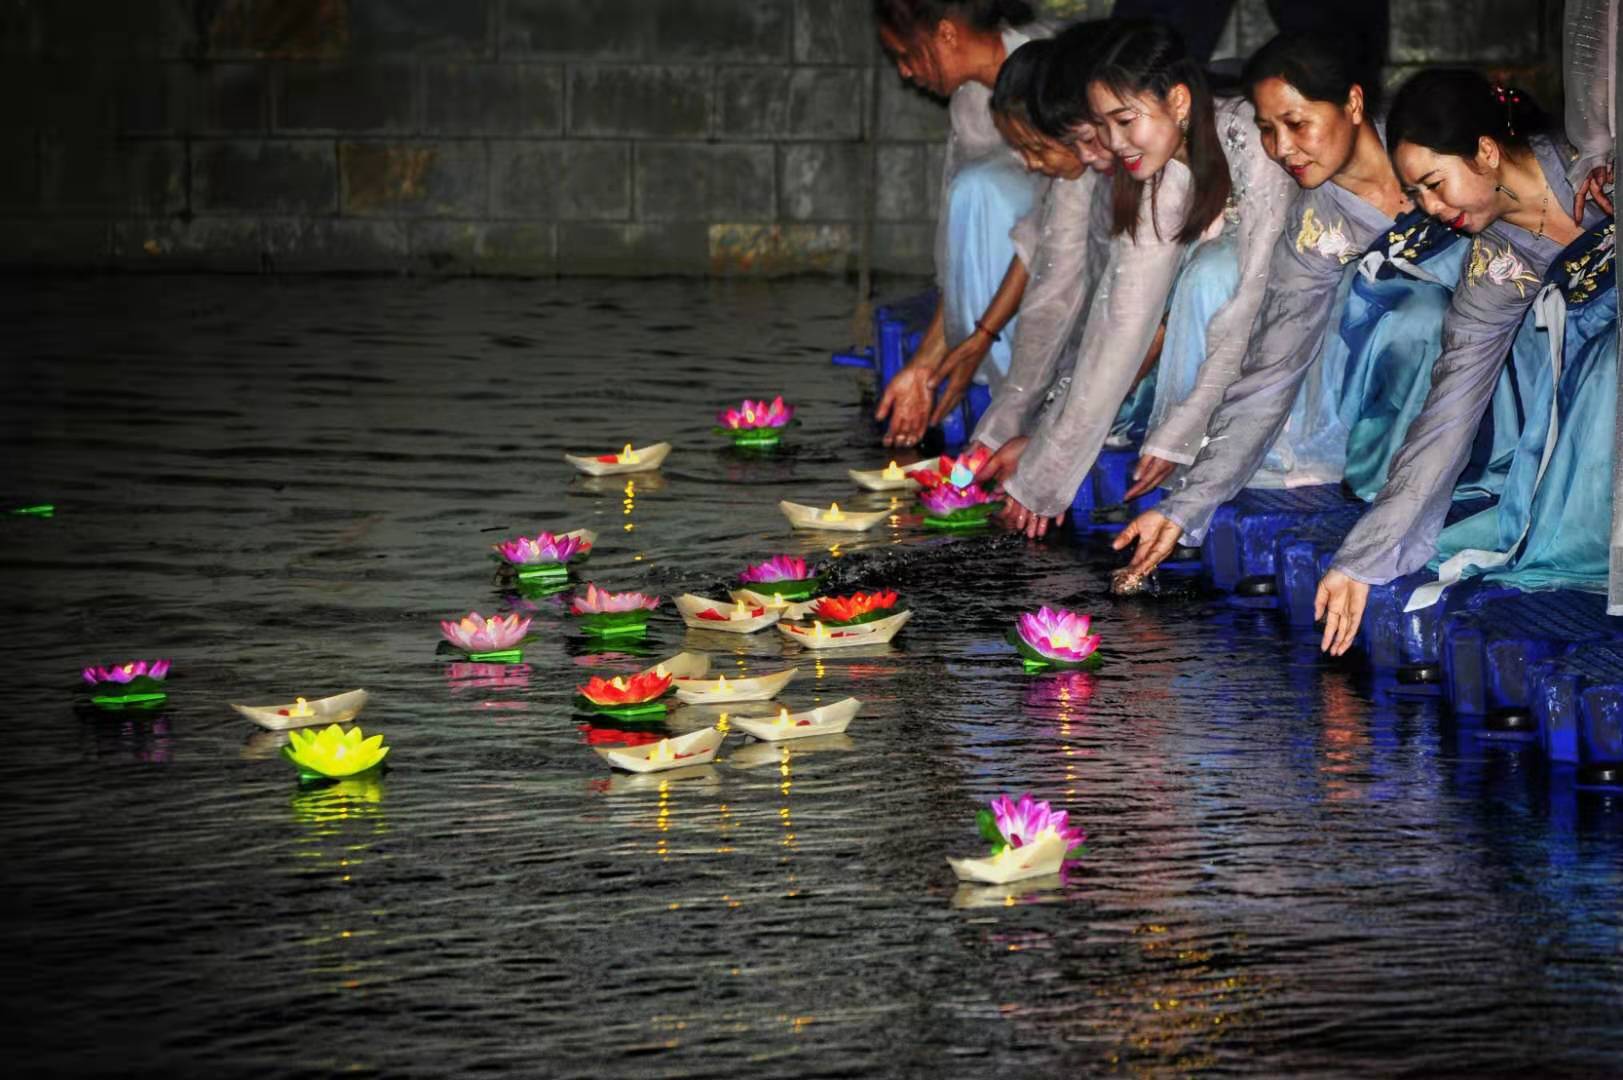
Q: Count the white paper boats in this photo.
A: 13